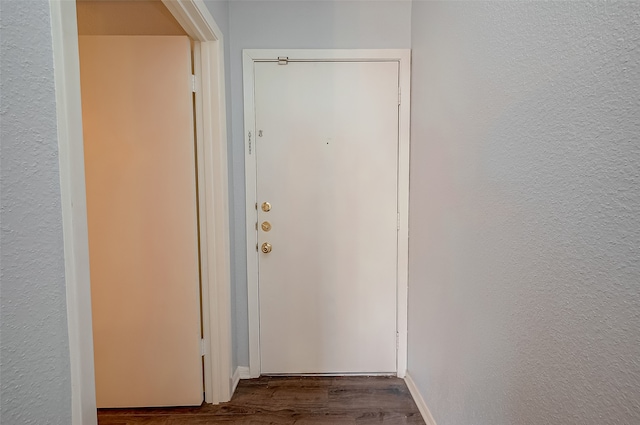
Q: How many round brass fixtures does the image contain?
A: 3